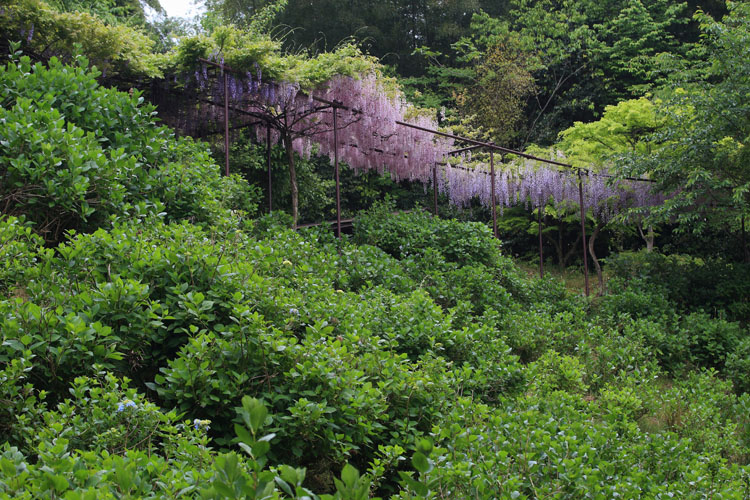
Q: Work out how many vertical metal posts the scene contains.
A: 7